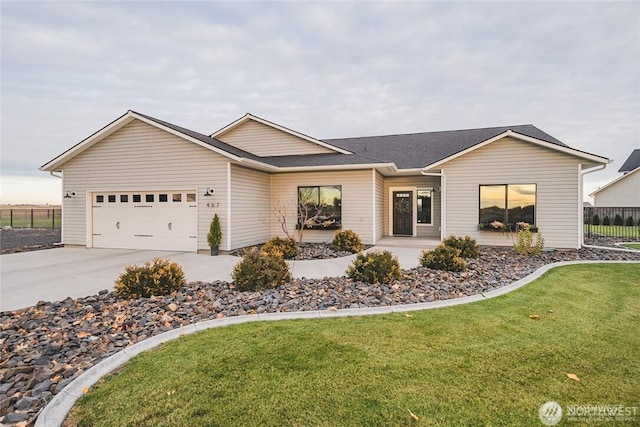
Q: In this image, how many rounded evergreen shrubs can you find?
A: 7